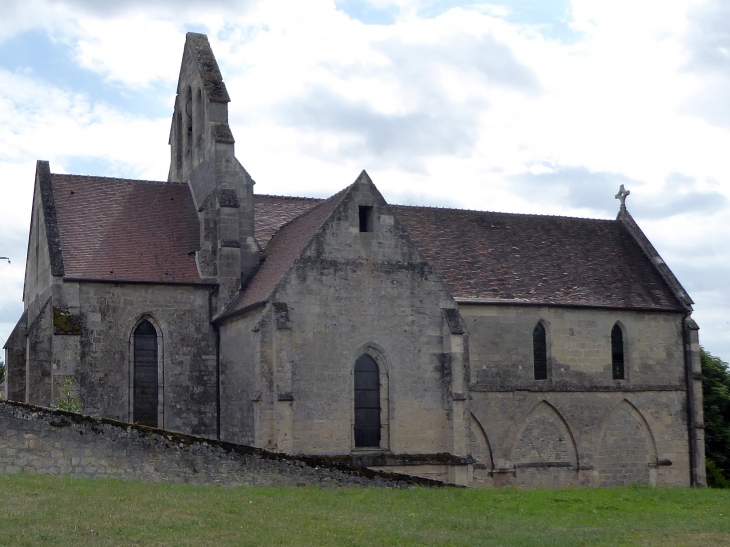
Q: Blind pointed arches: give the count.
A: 3